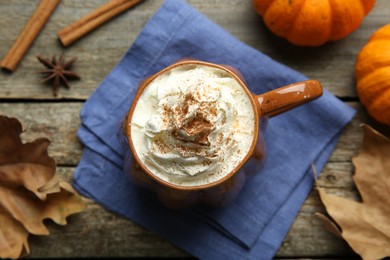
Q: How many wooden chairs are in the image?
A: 0